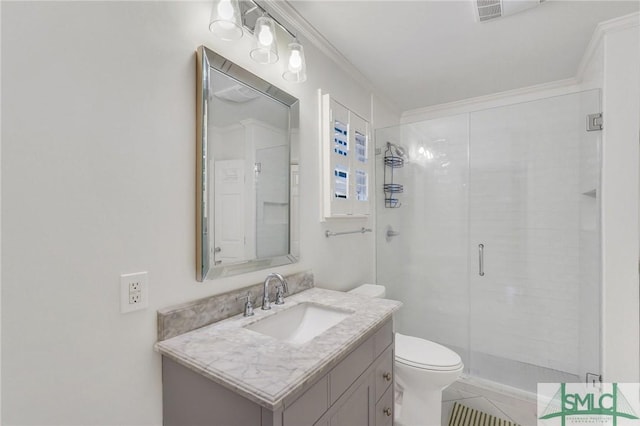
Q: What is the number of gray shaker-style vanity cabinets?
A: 1